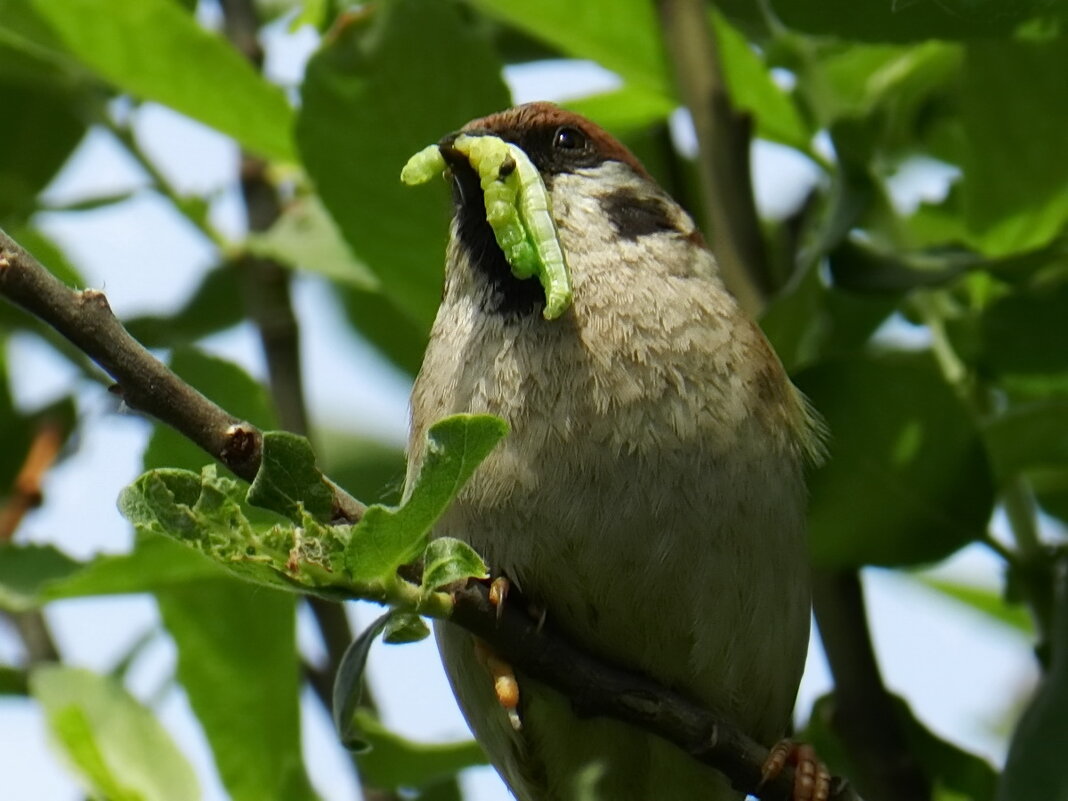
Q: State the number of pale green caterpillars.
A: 2